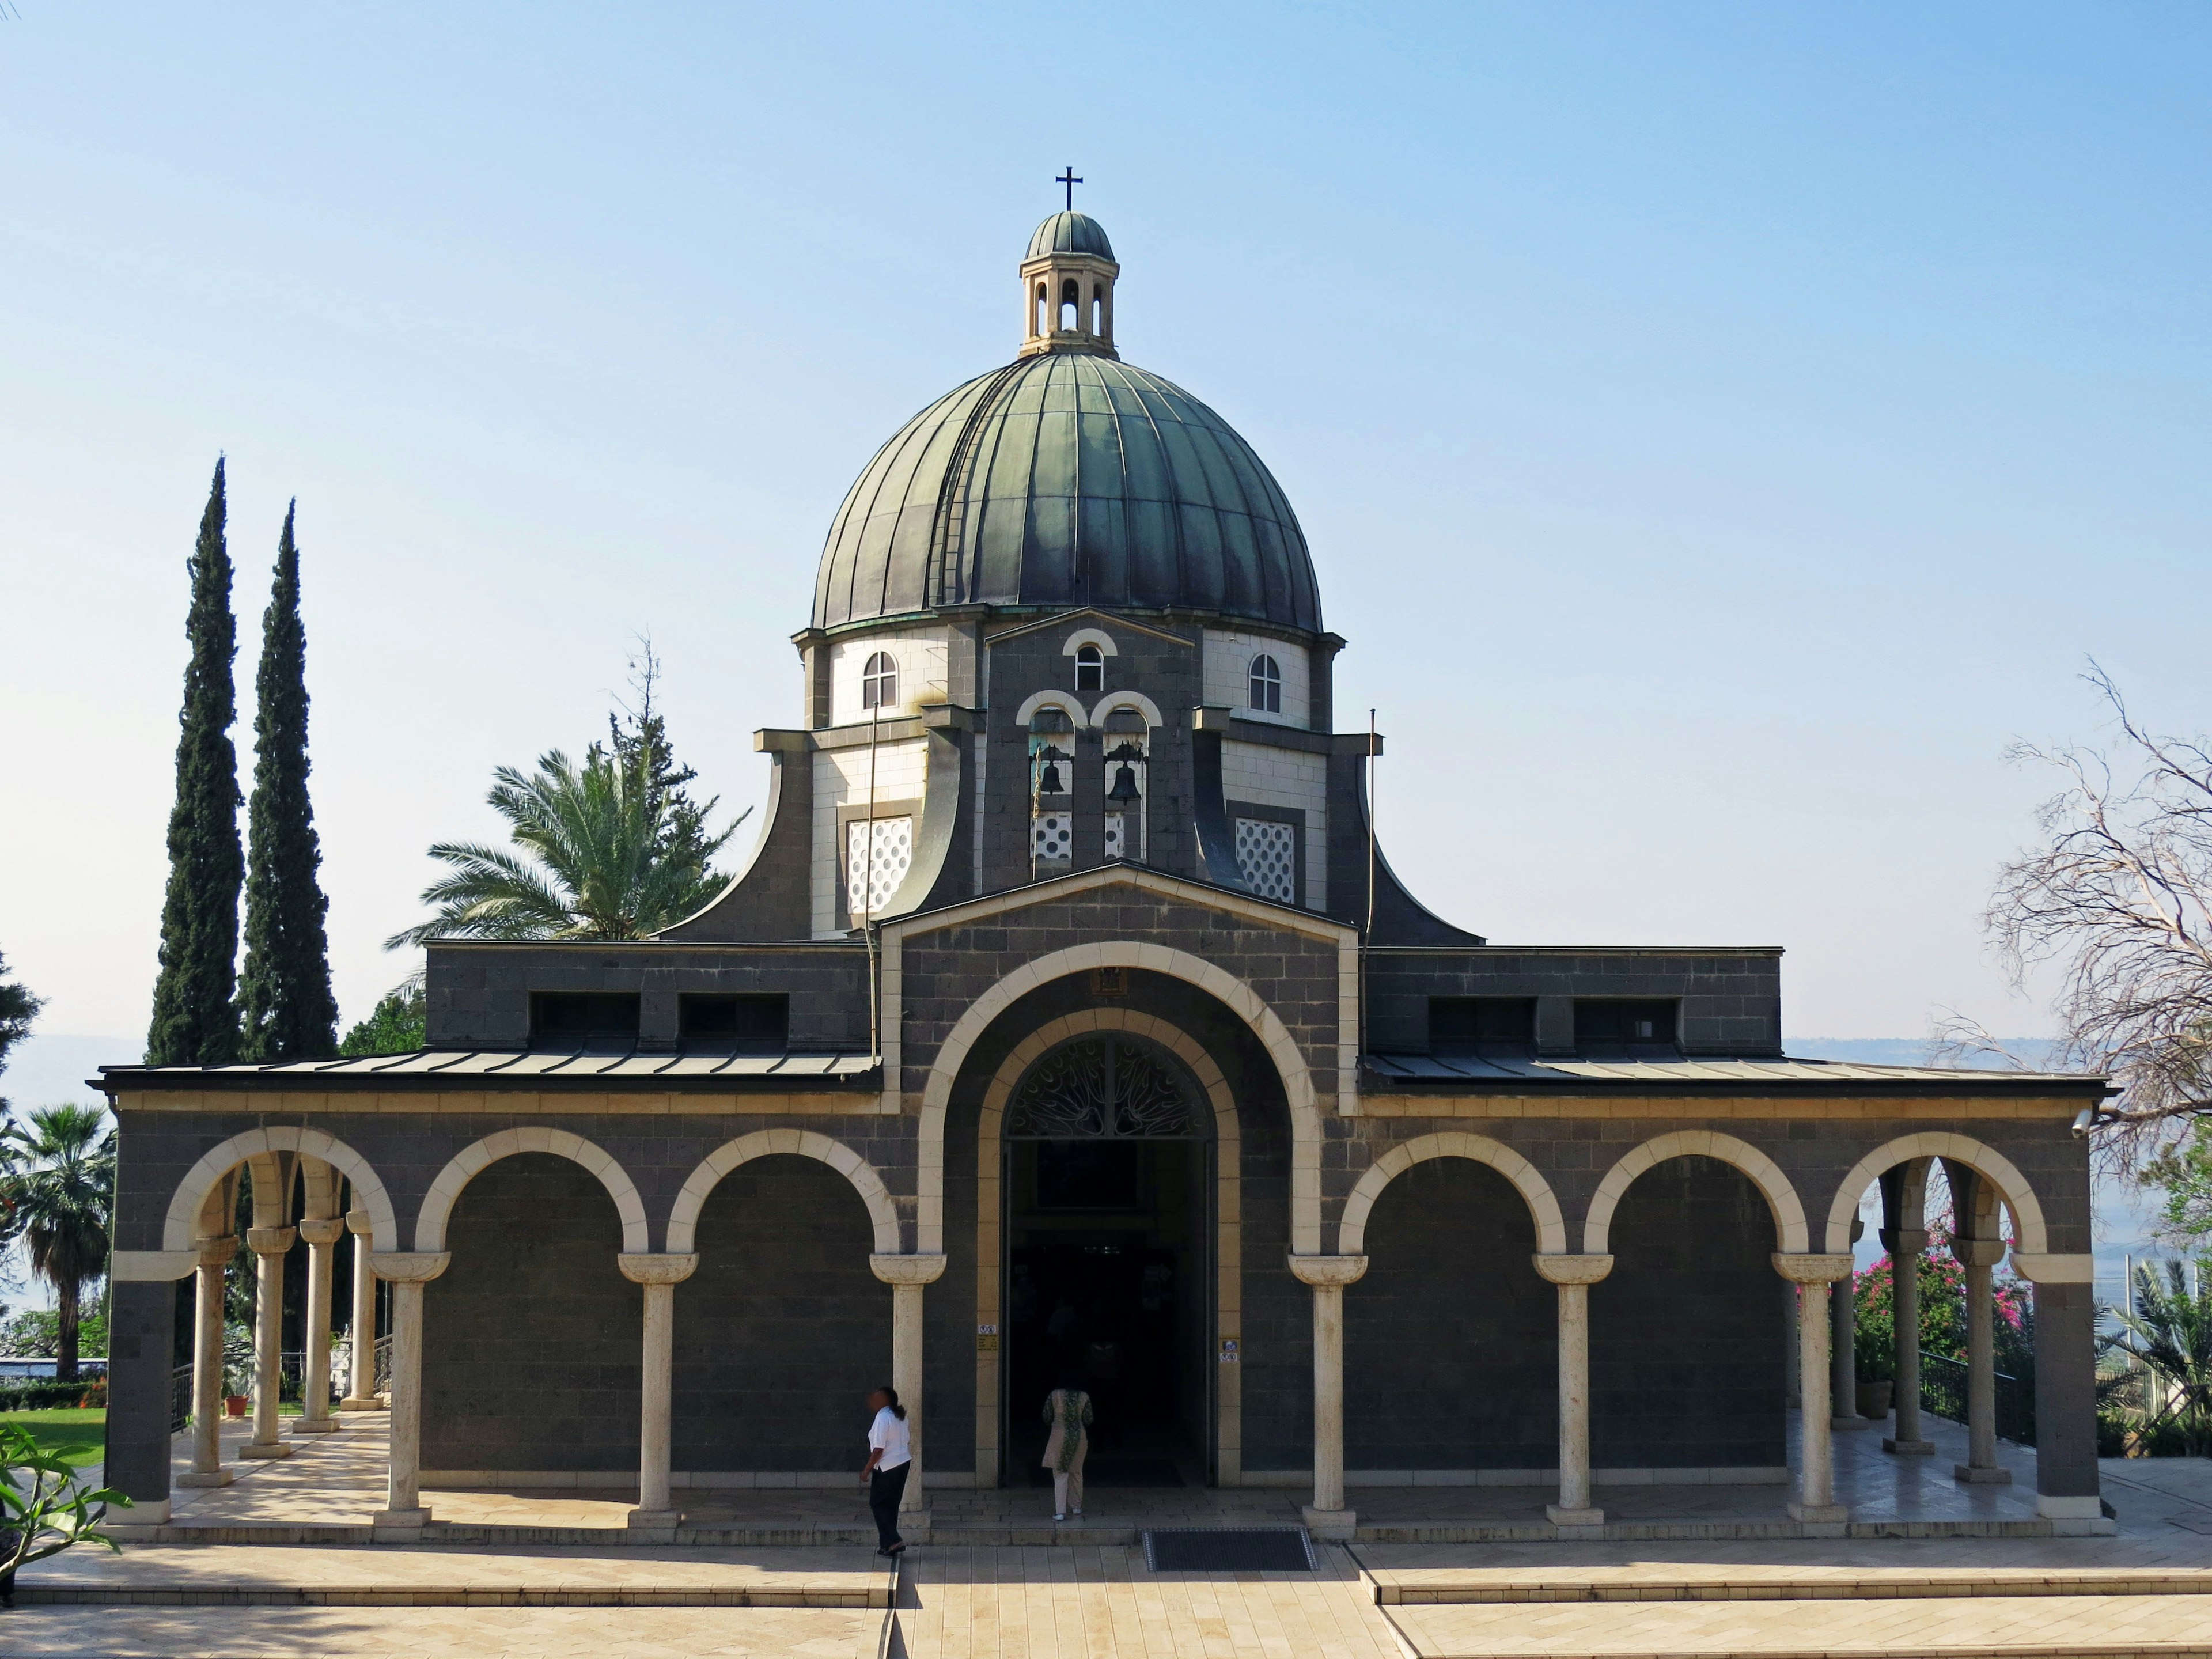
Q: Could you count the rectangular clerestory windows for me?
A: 4